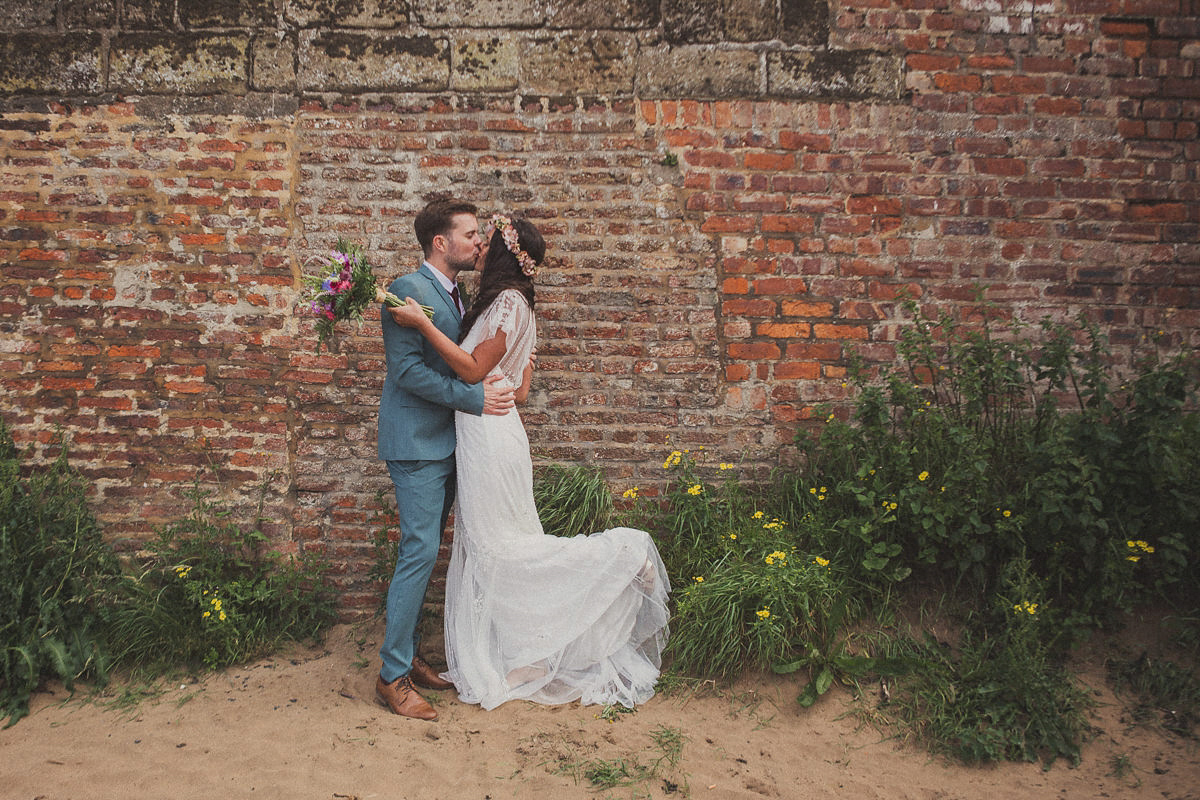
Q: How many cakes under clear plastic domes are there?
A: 0